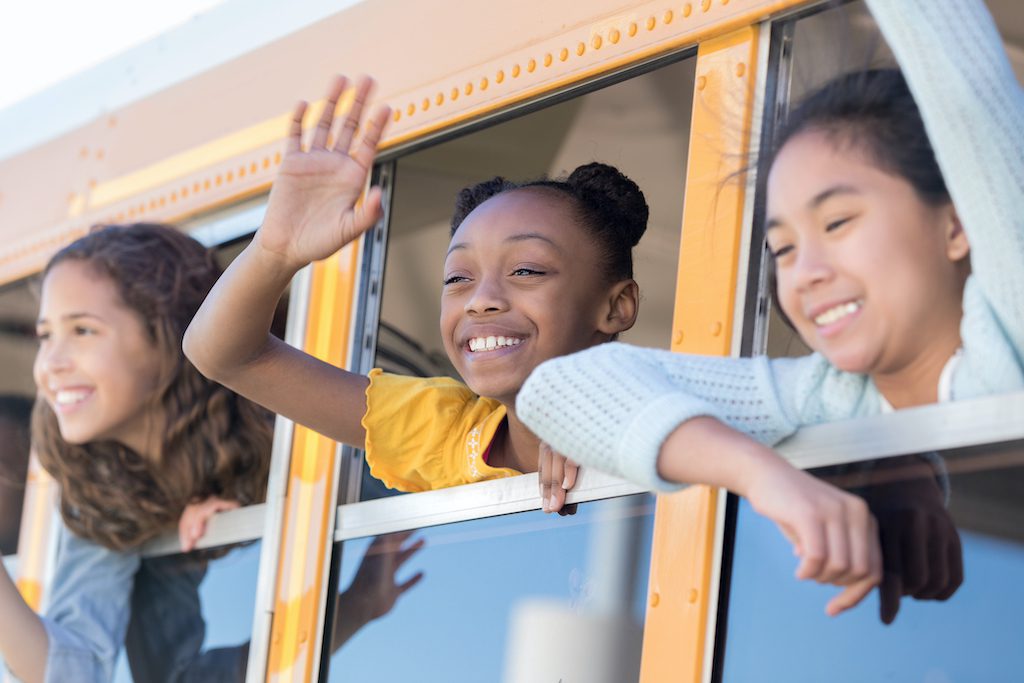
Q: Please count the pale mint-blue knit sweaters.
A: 1